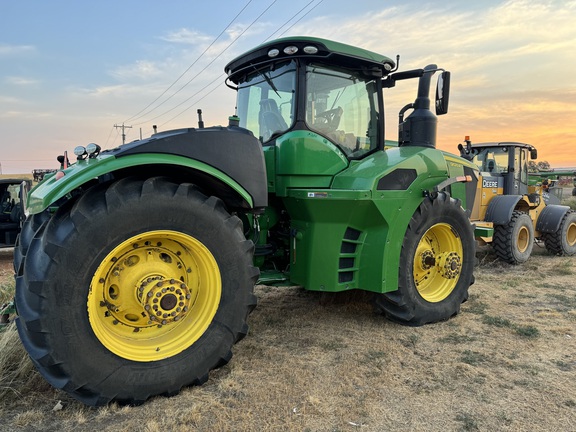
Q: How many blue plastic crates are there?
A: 0